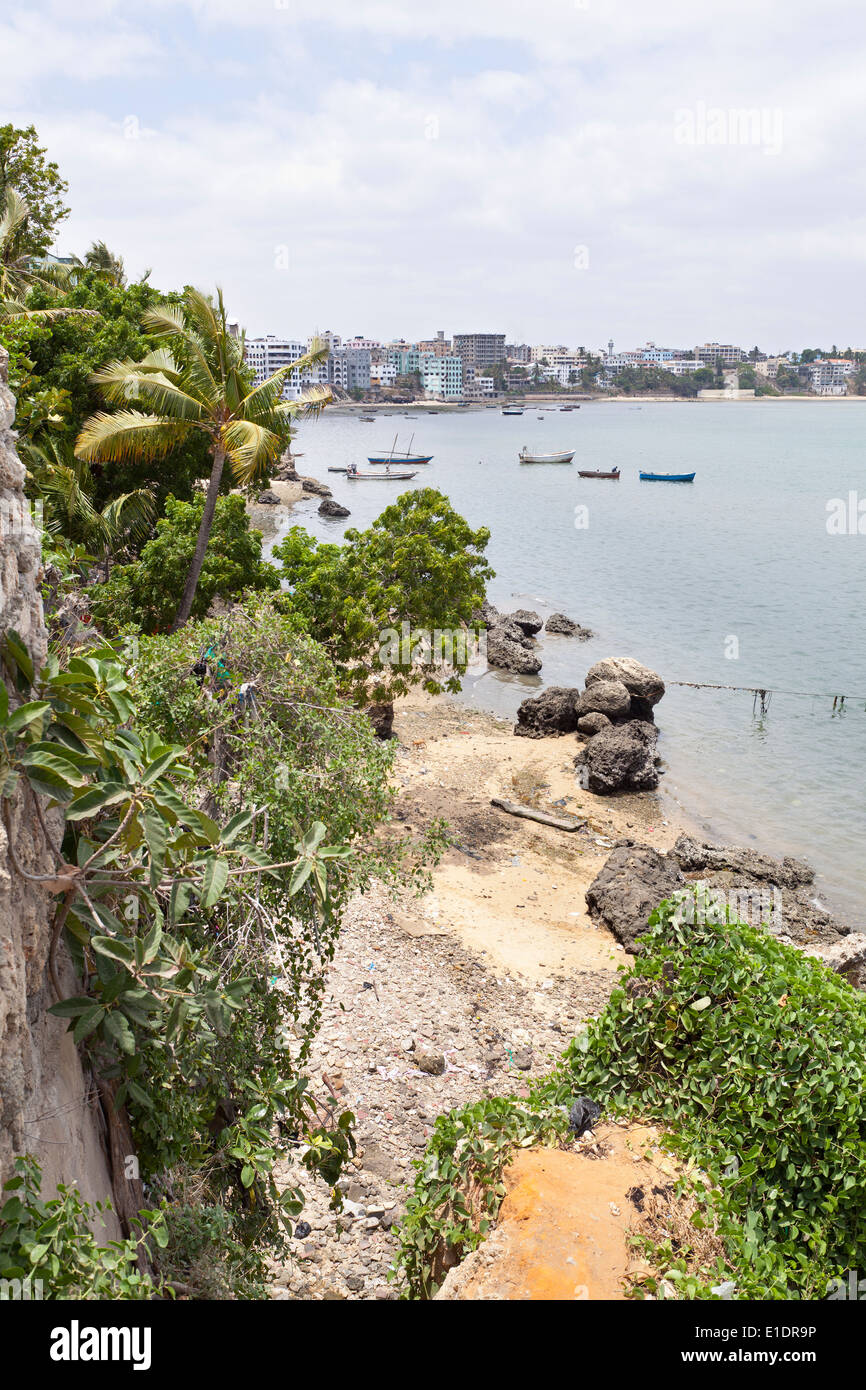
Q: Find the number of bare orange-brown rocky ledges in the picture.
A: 1